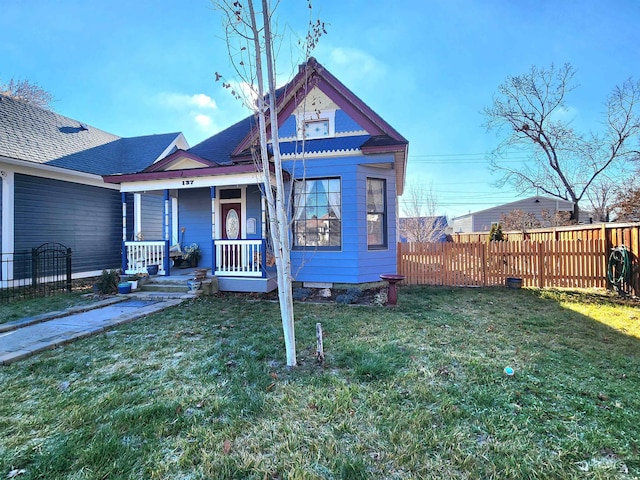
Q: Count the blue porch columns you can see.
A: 4